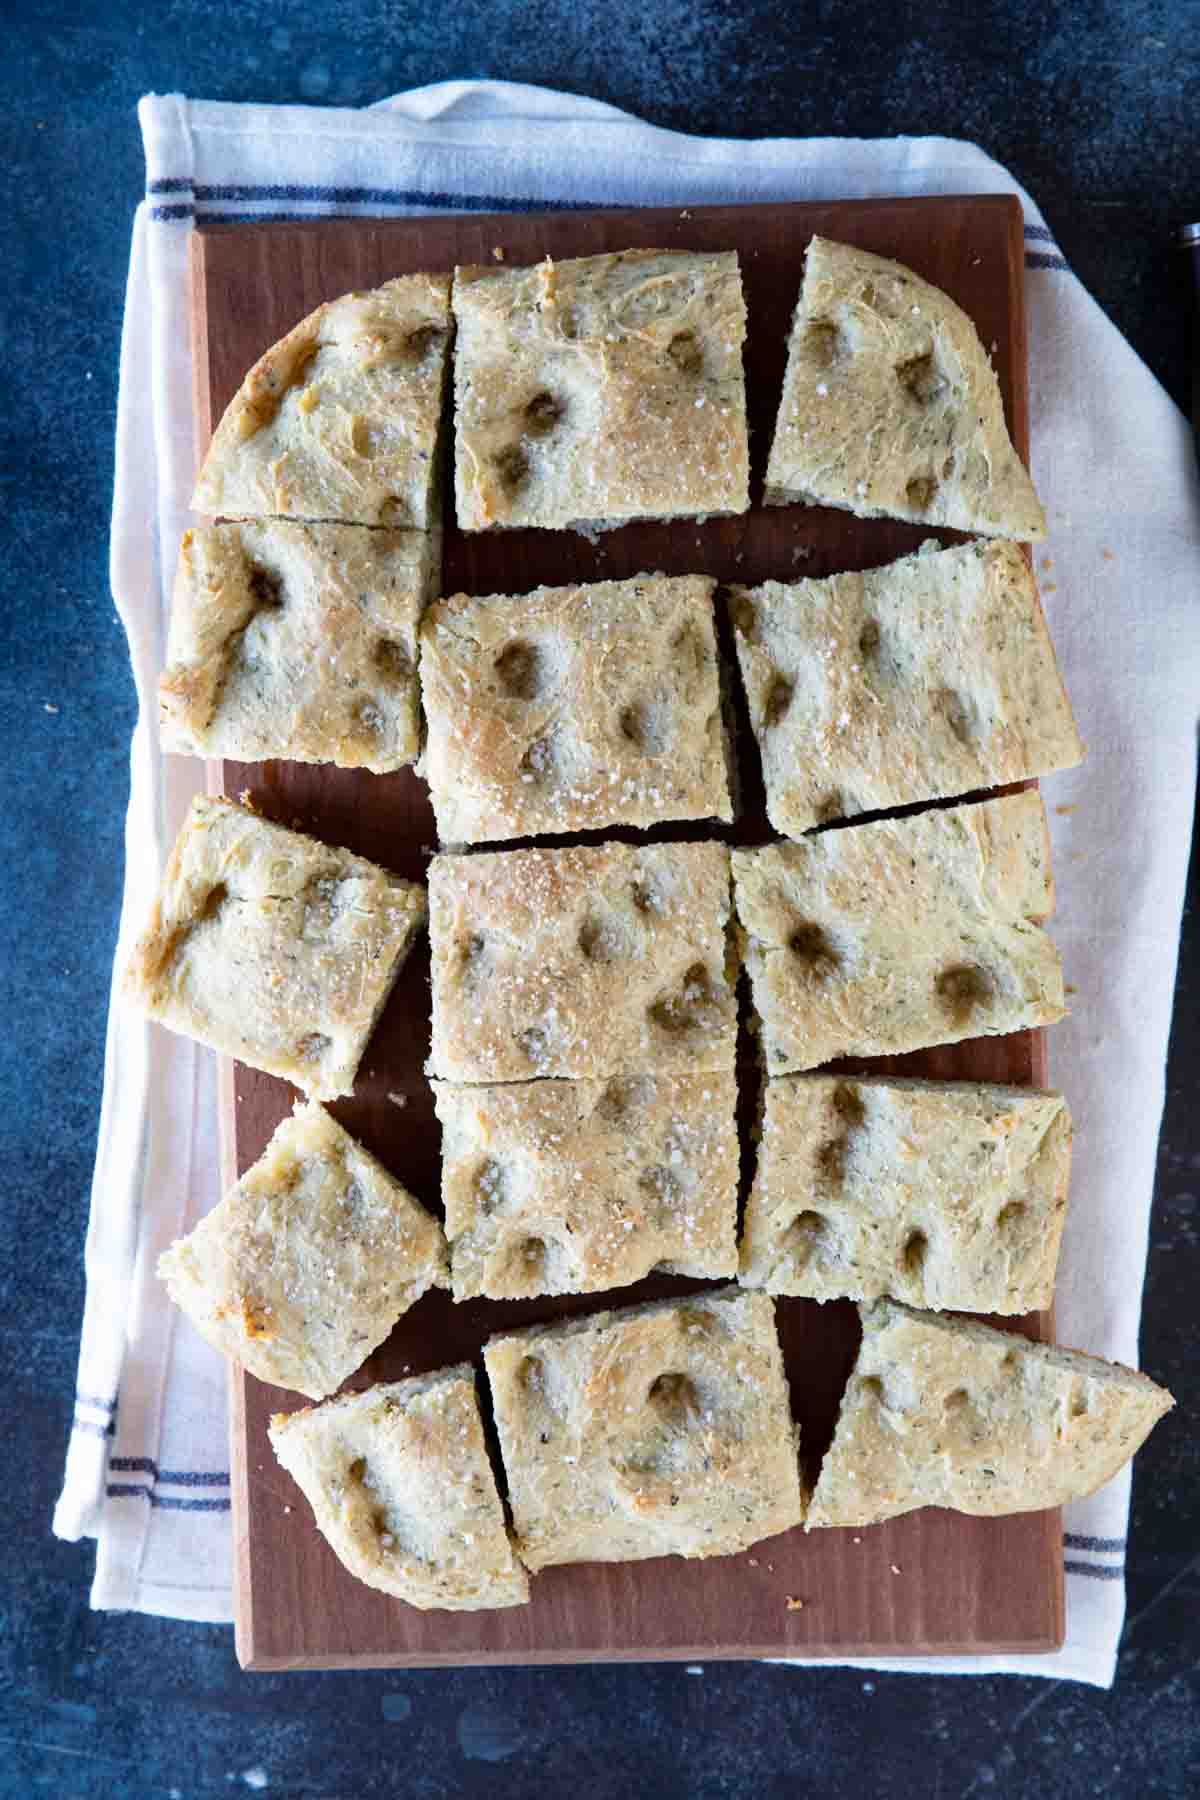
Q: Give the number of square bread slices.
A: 11